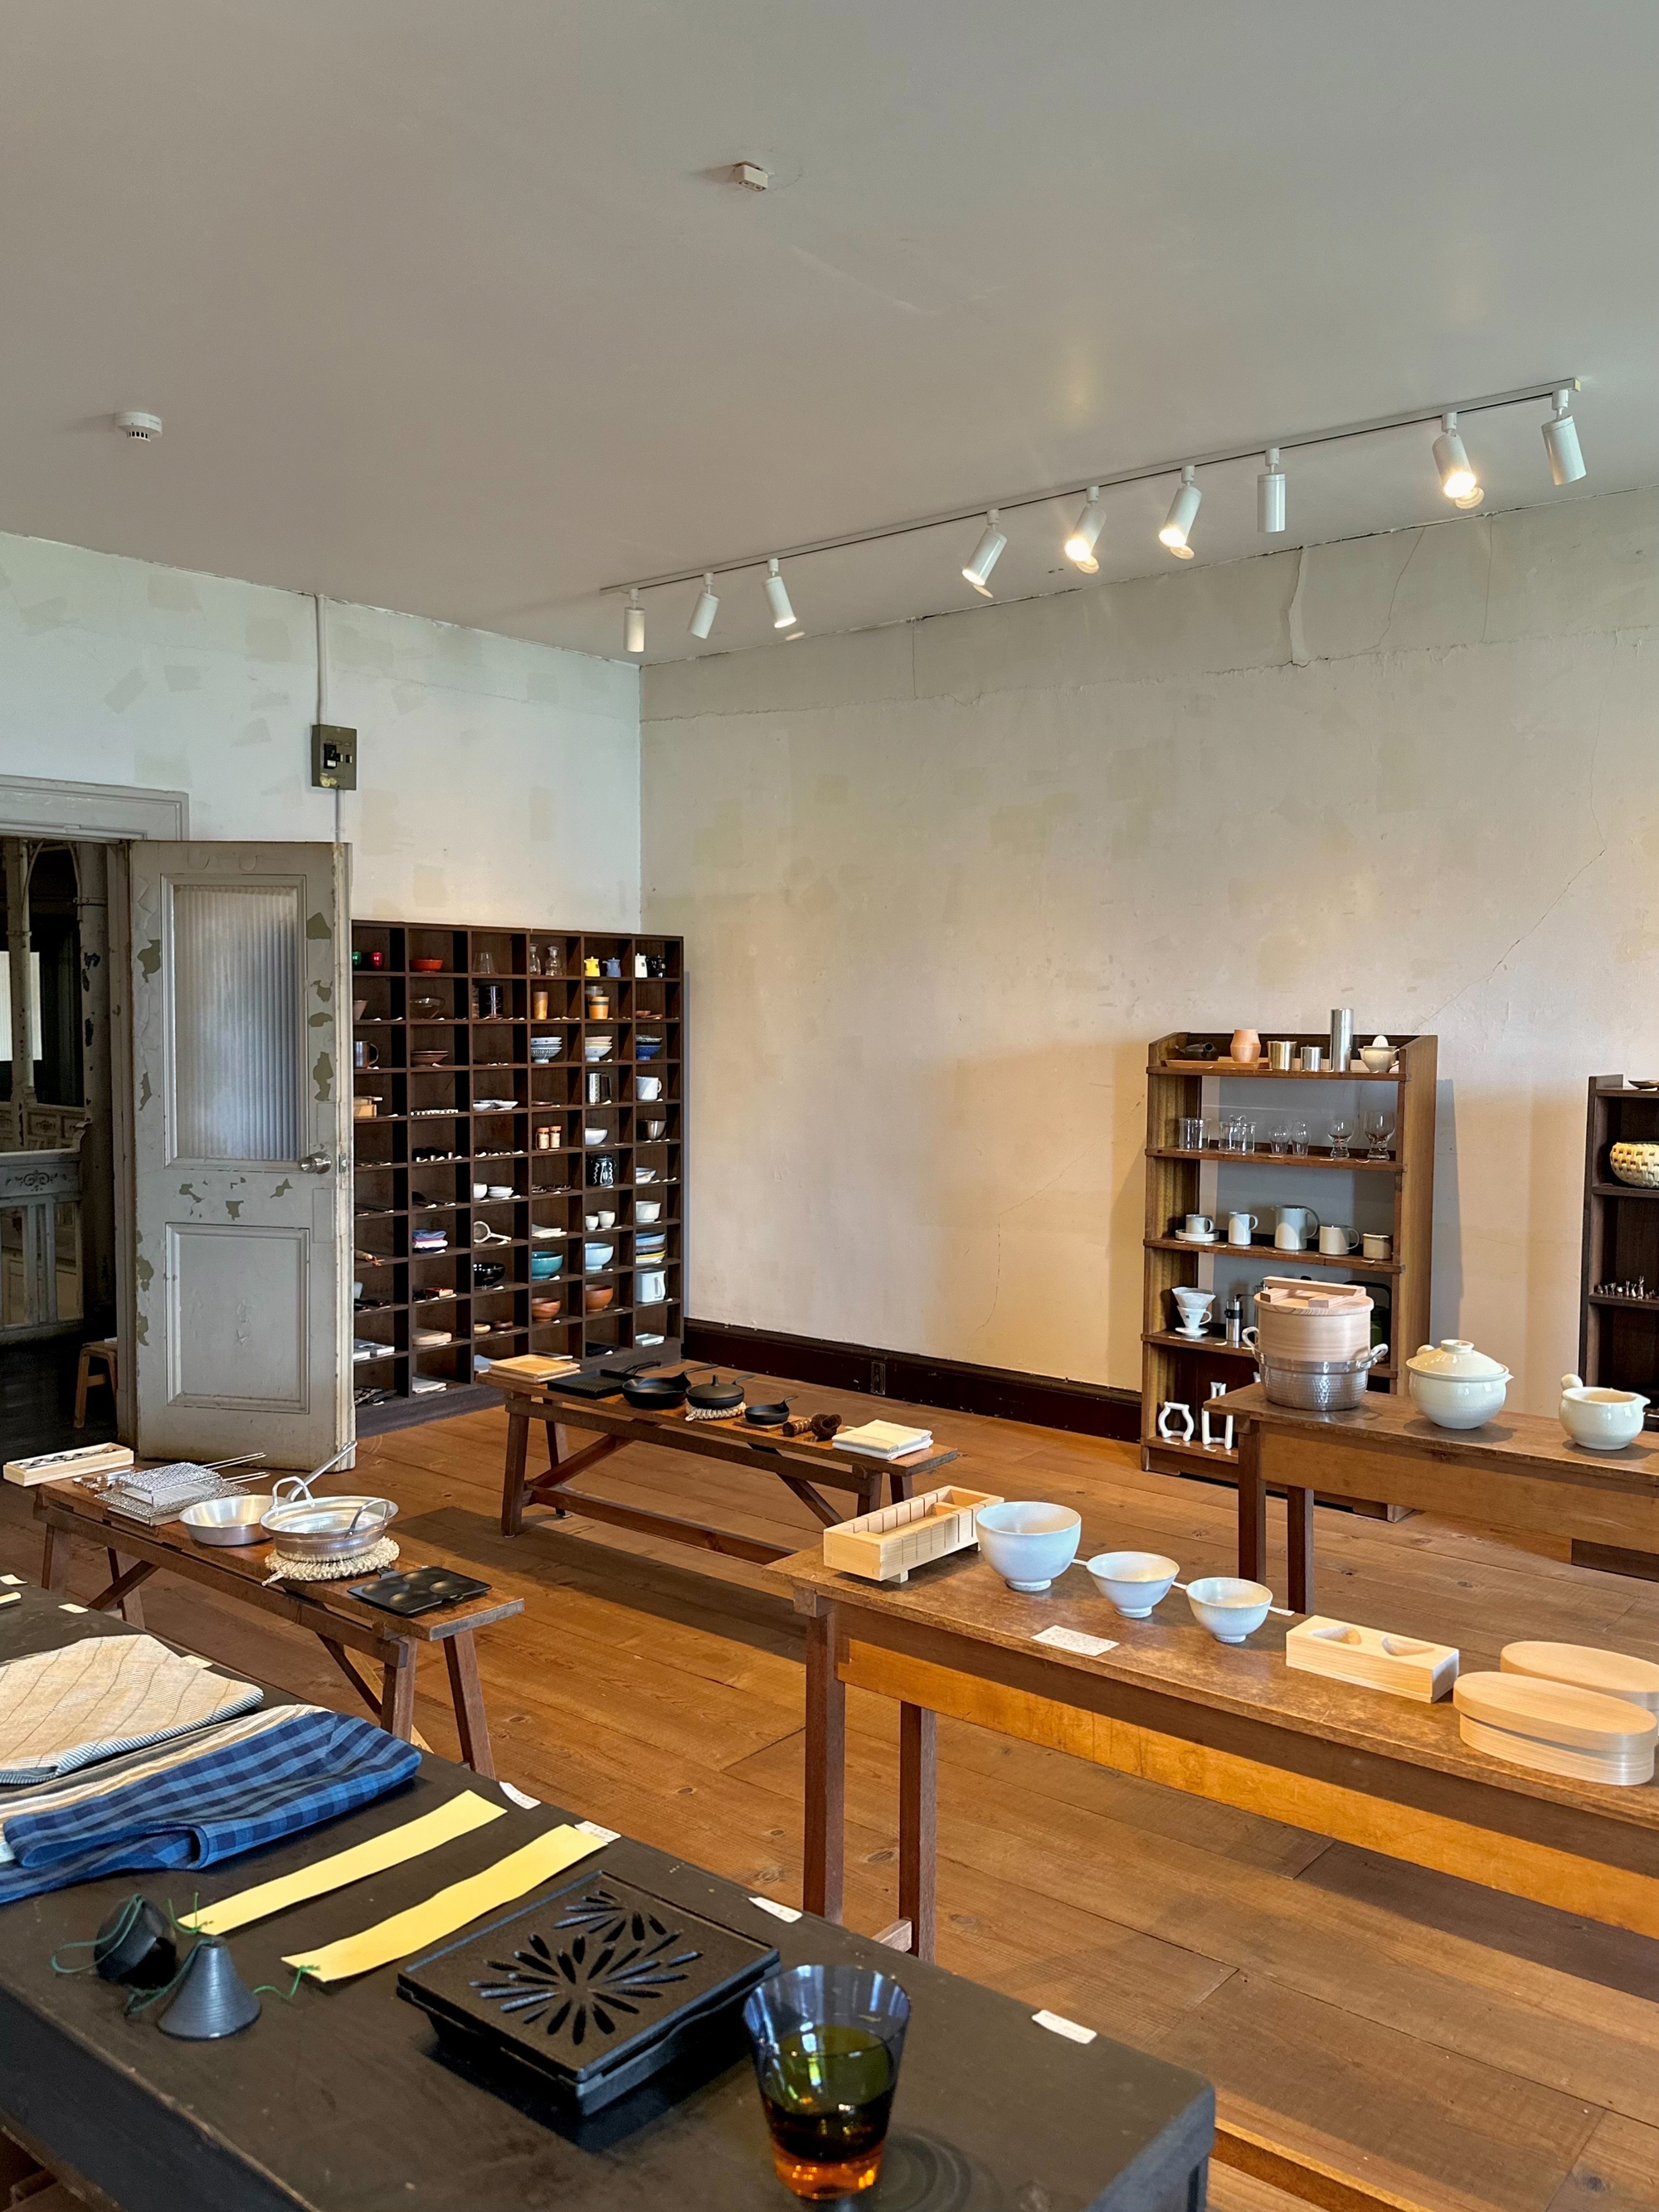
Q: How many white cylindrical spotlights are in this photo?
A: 9